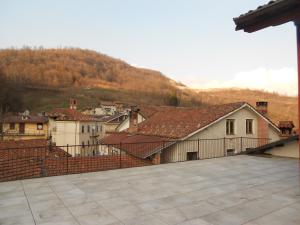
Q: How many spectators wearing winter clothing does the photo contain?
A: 0